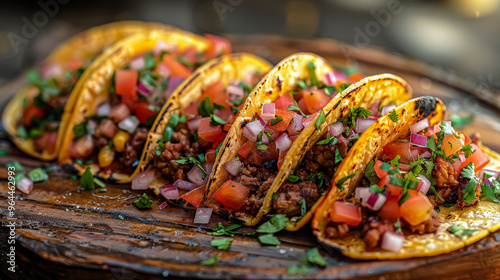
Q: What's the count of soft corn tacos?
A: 6